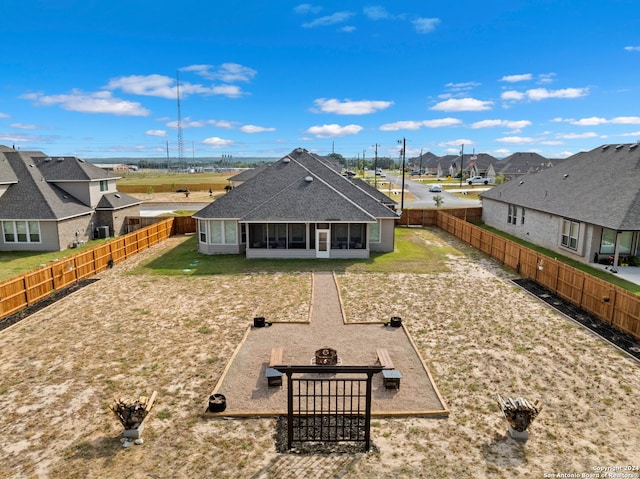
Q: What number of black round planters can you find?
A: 3